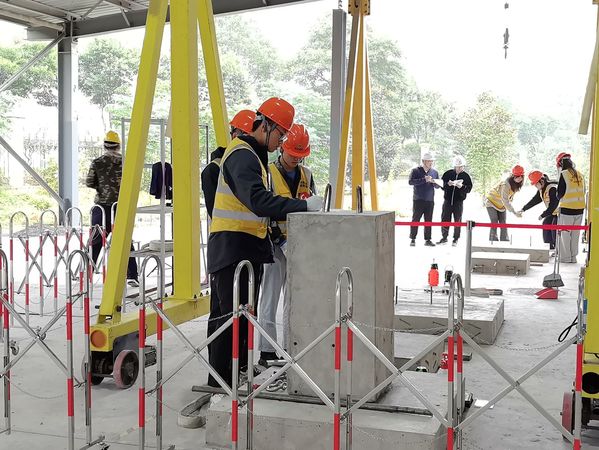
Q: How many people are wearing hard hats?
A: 9